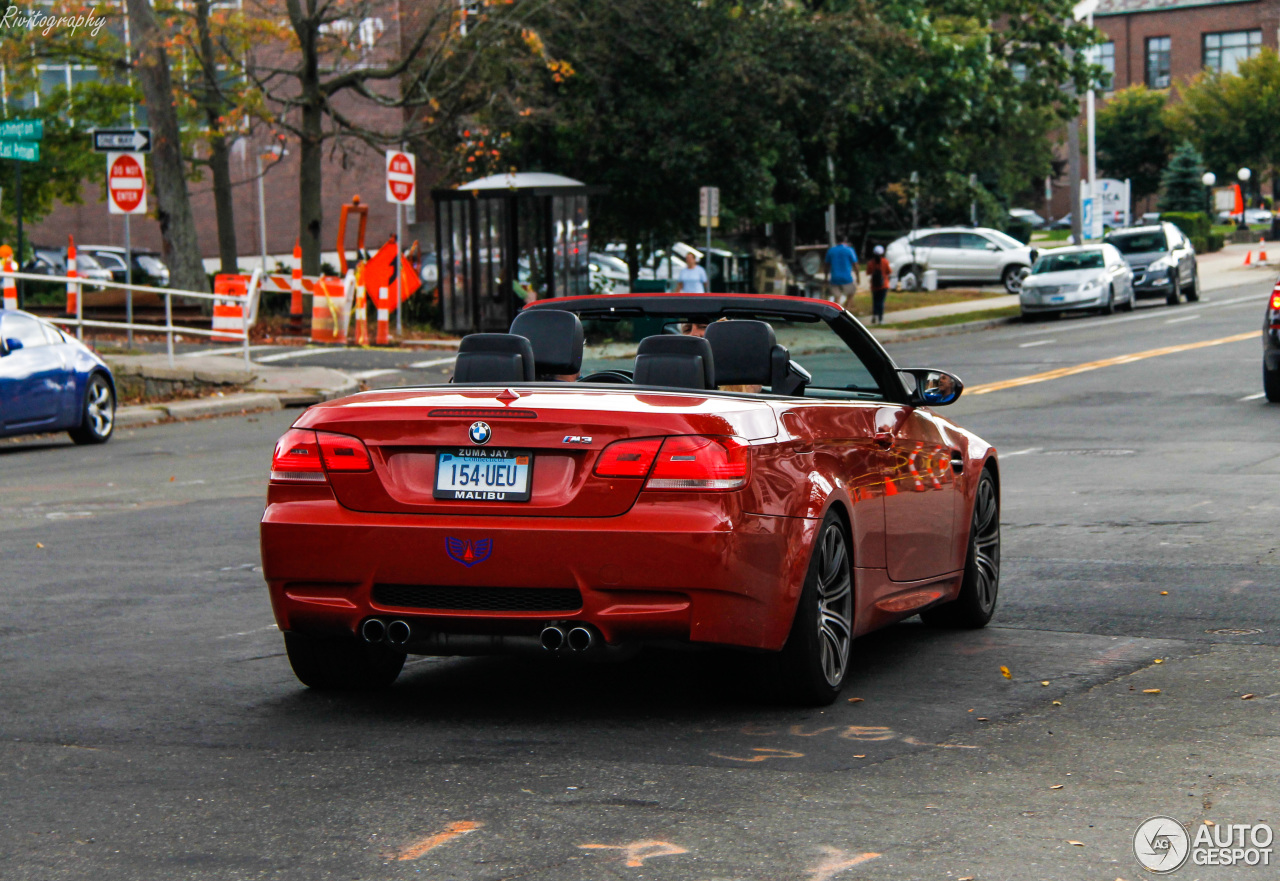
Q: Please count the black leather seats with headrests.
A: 4